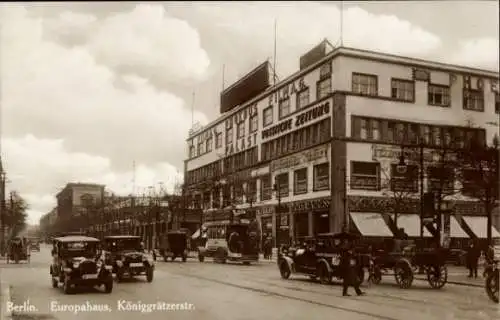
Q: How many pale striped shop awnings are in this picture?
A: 4